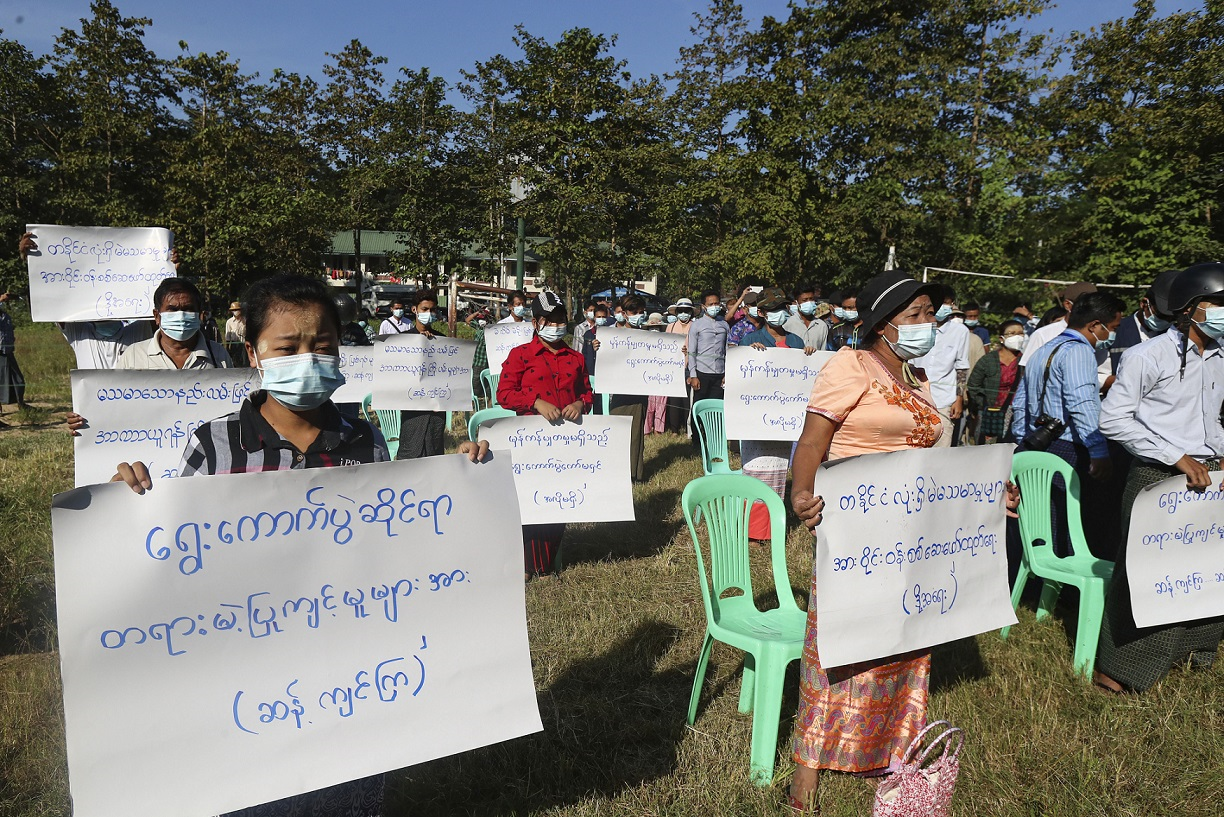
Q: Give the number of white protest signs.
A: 11